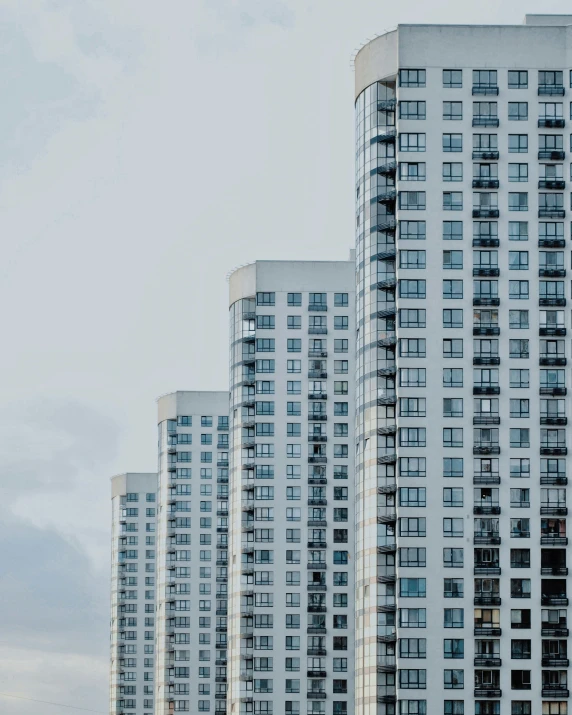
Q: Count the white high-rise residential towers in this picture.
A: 4